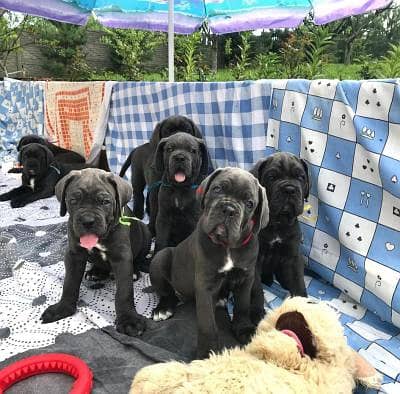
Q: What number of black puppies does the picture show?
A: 7